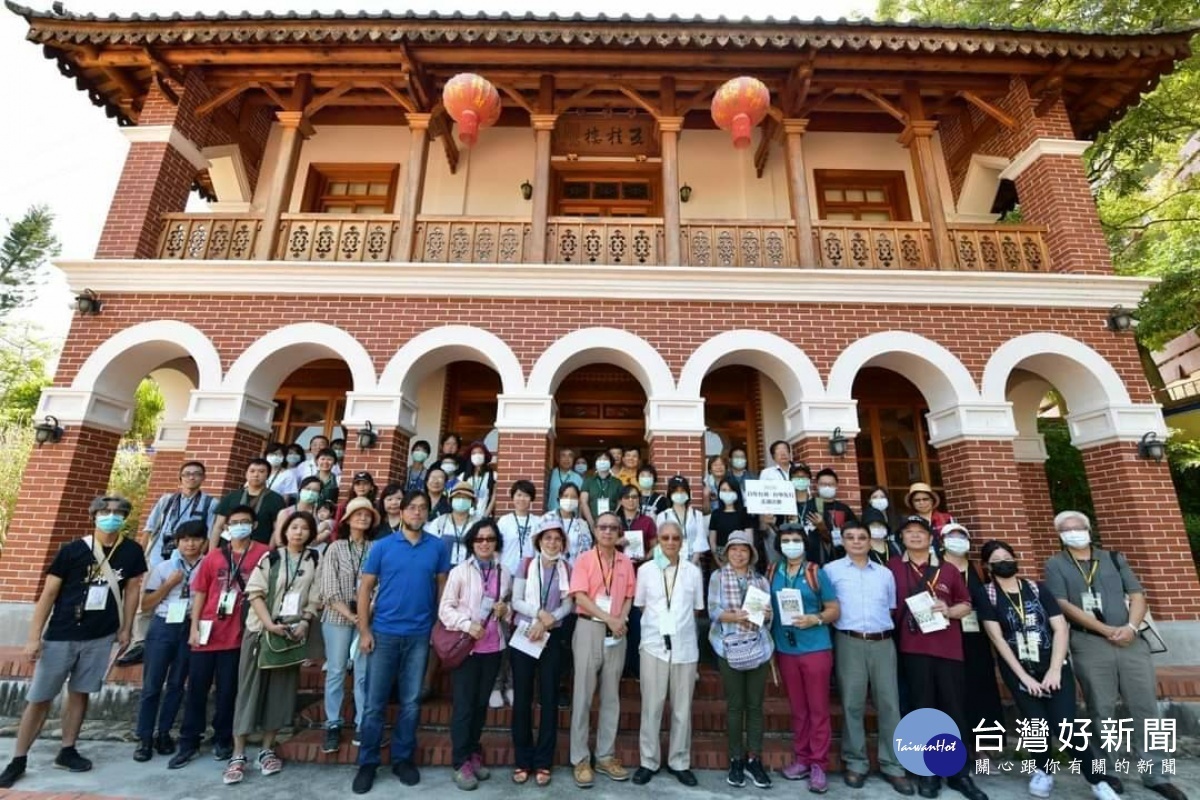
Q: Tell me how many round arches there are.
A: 7